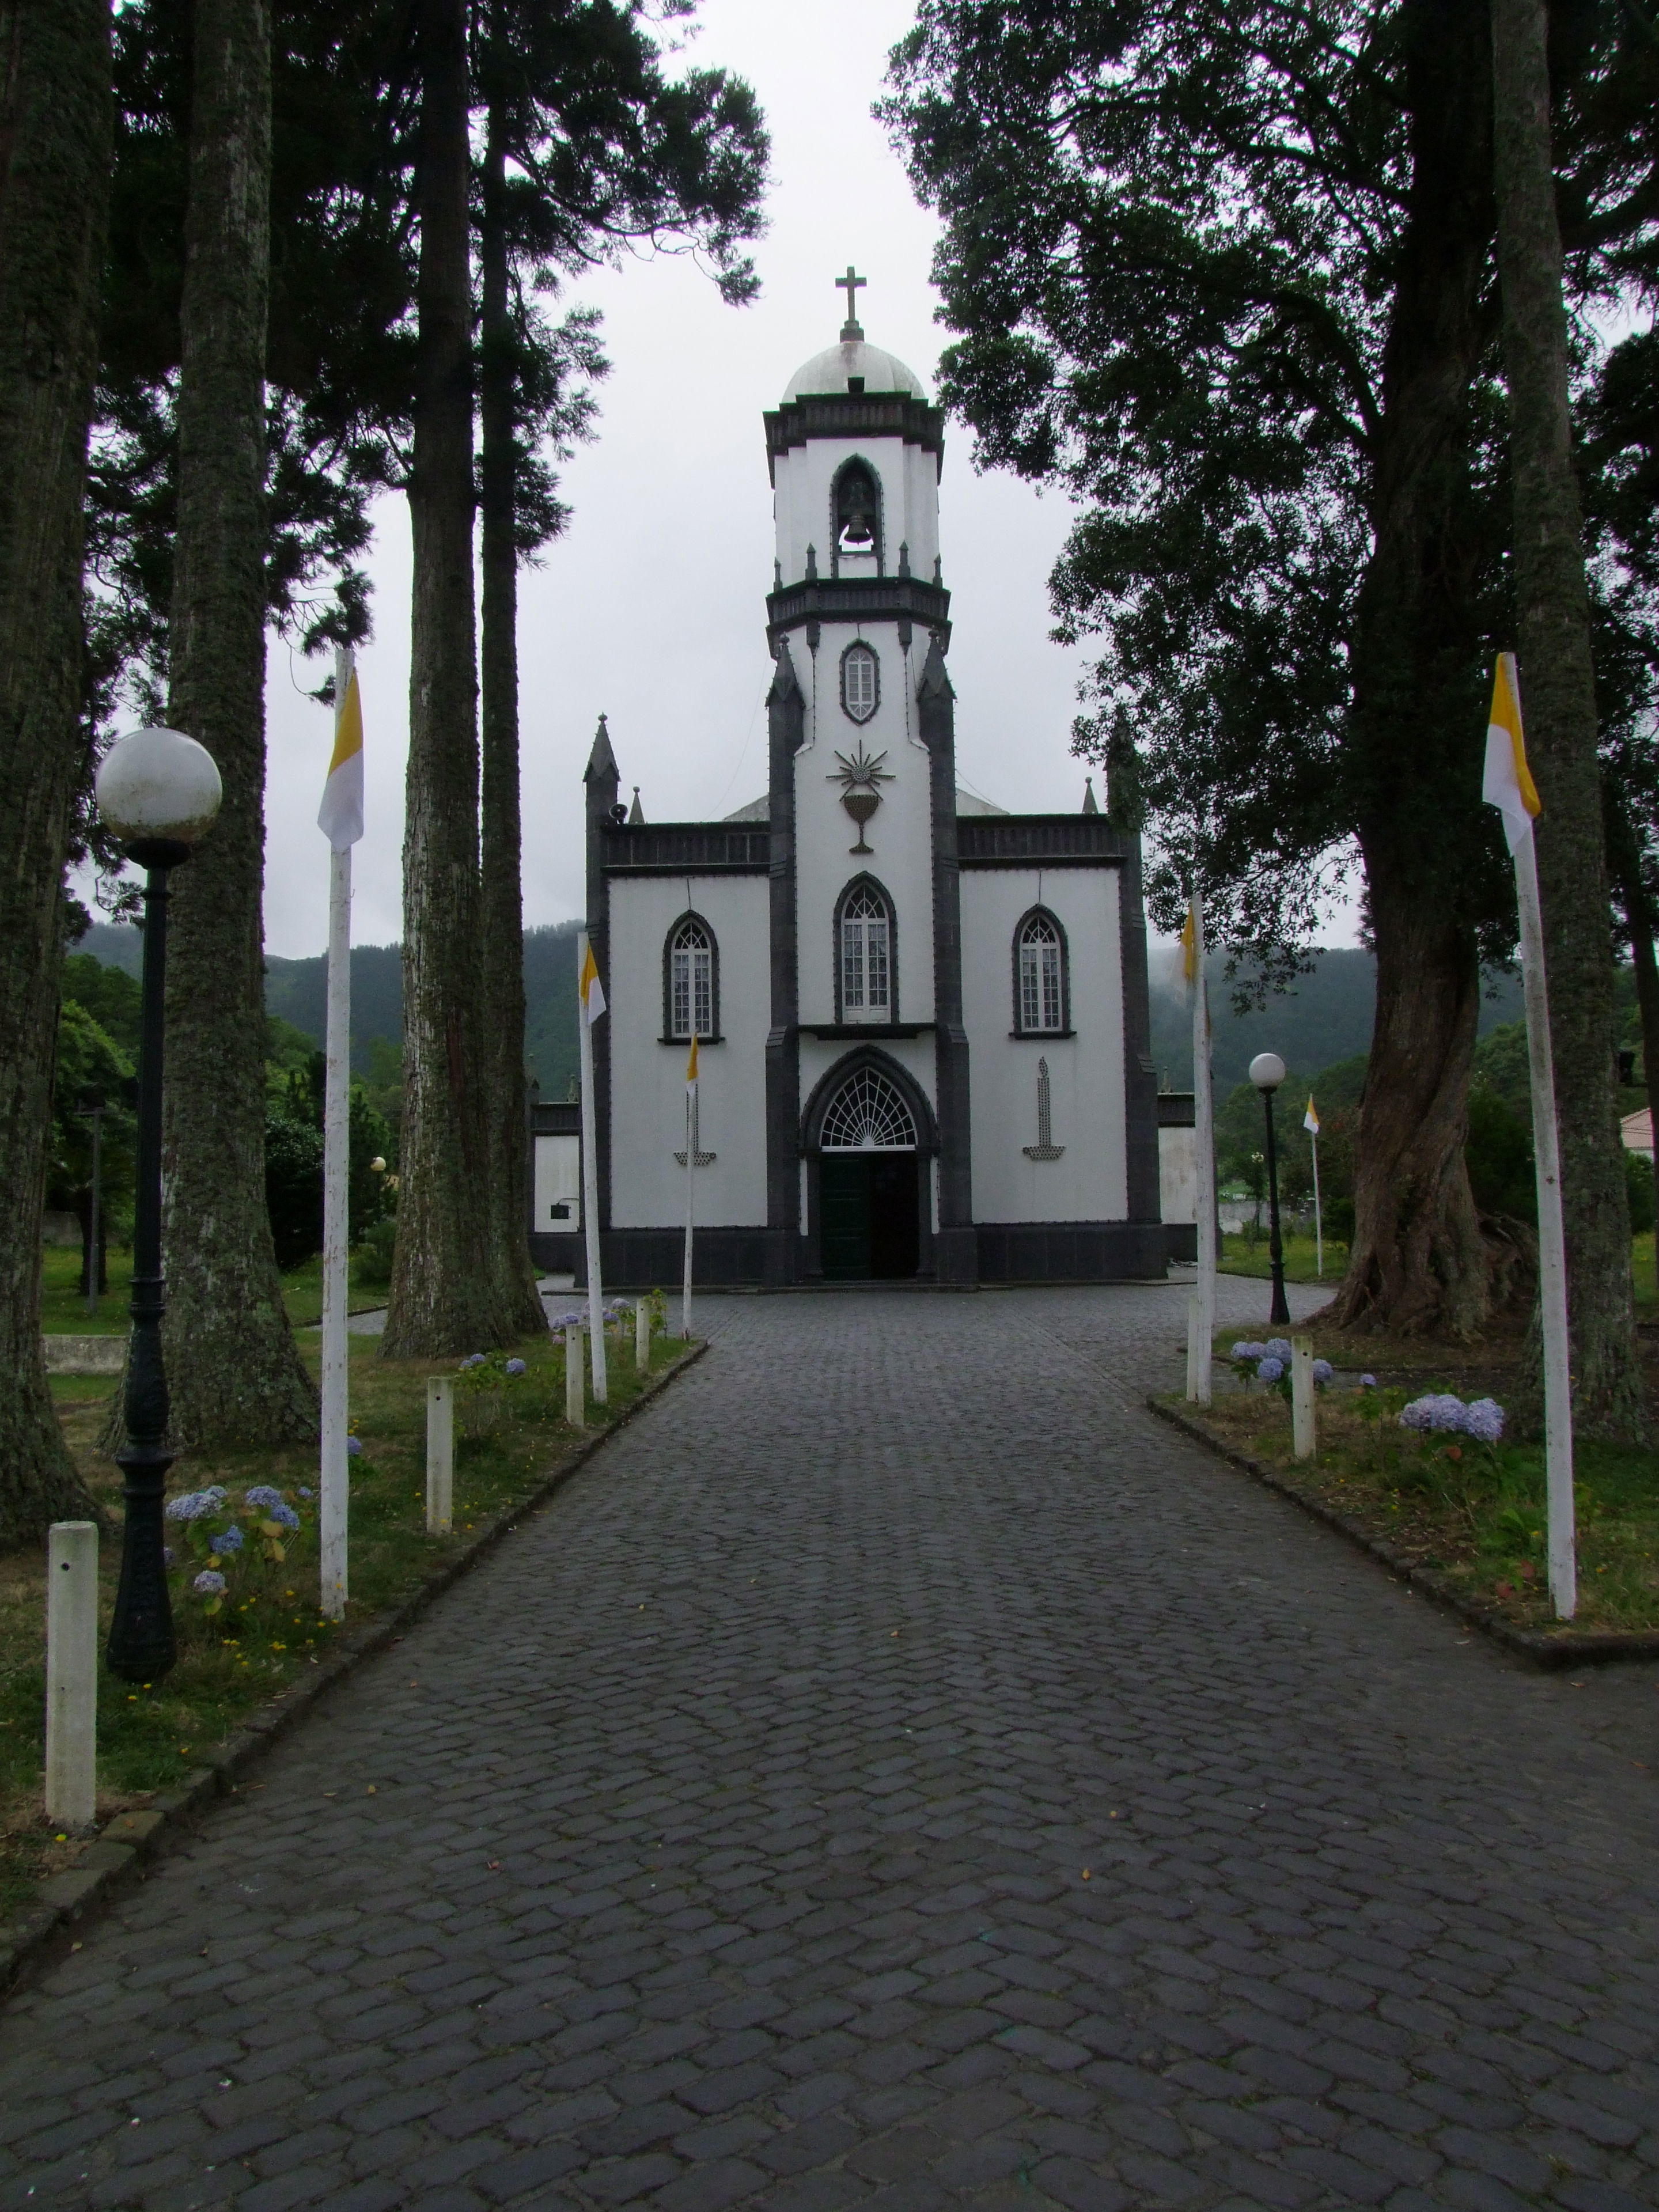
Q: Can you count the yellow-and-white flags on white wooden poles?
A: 6